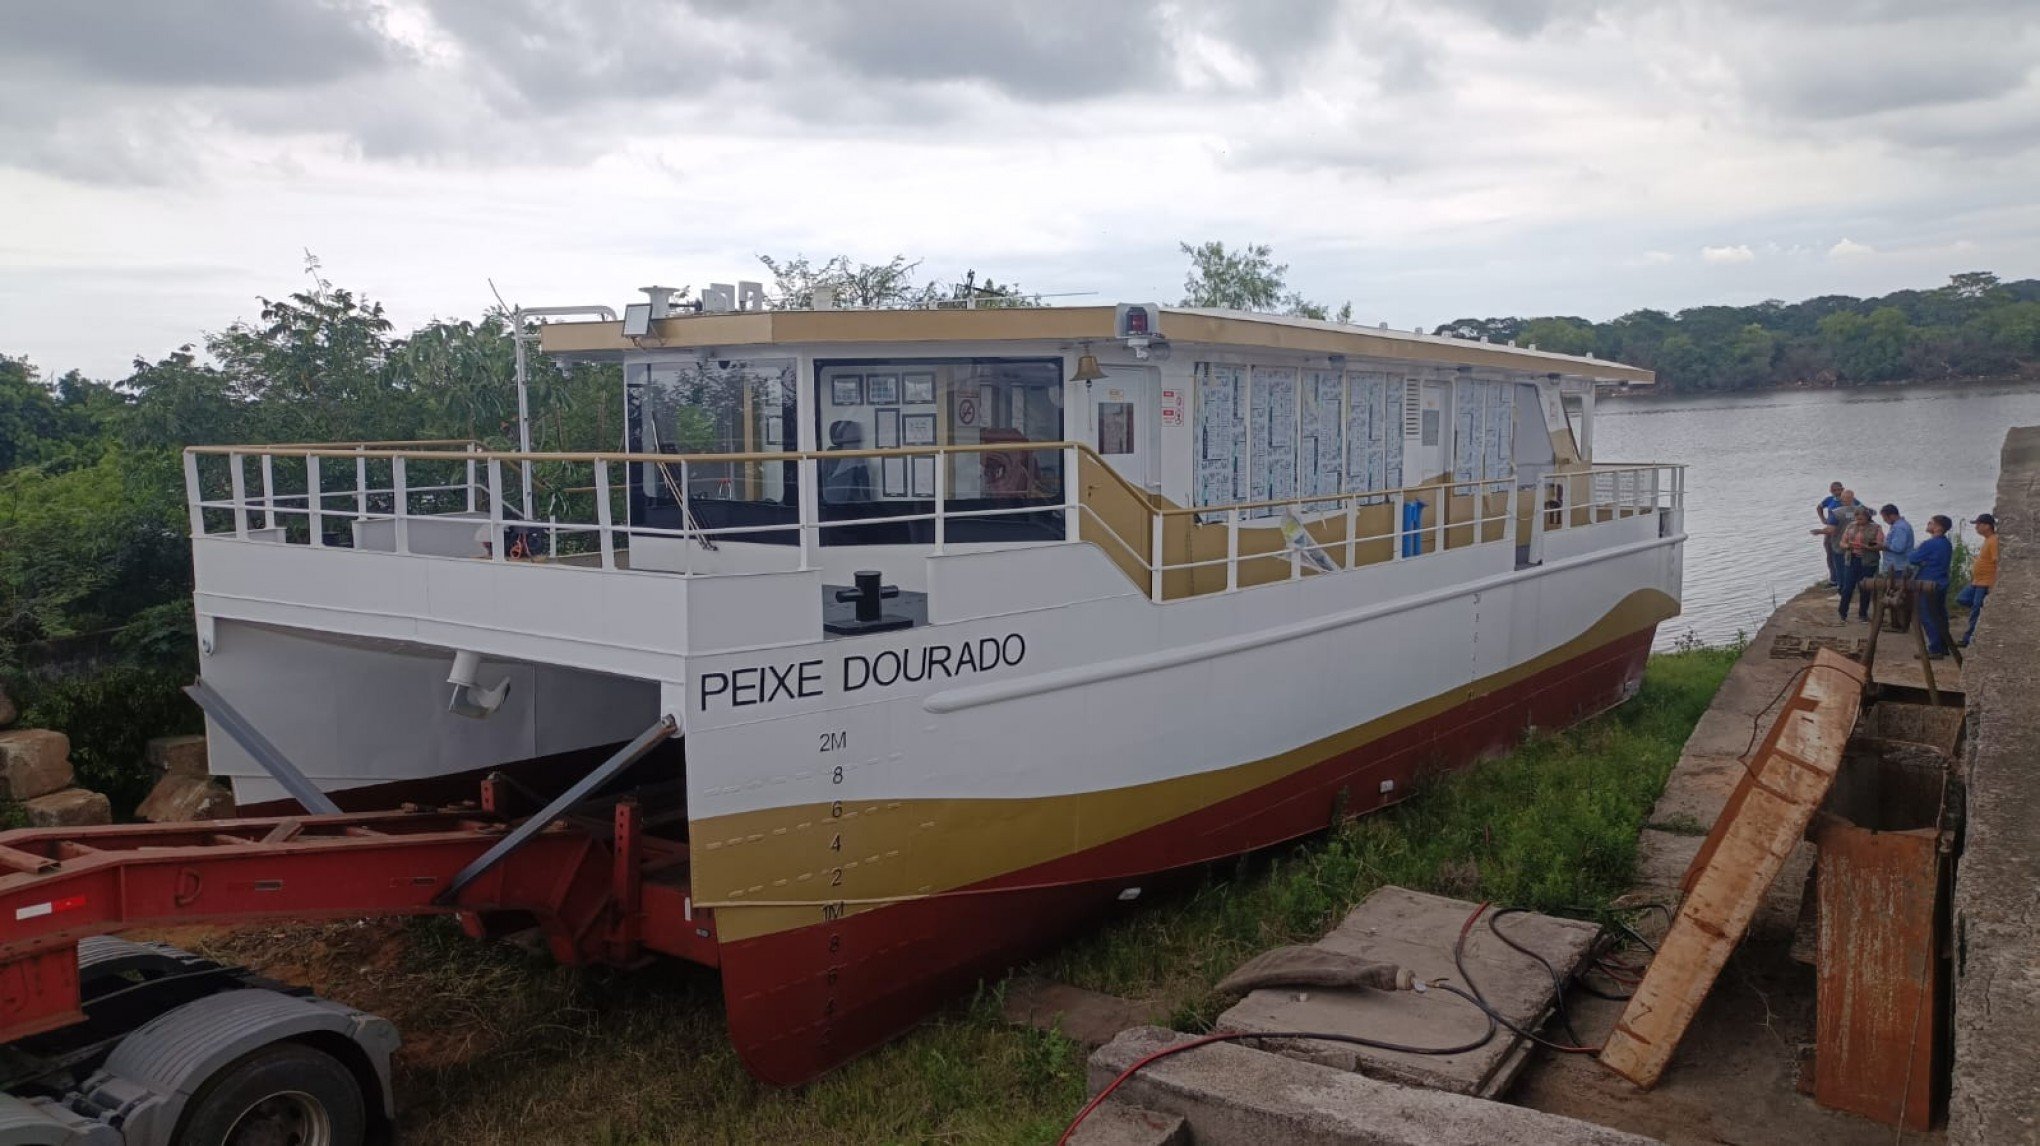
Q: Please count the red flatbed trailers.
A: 1